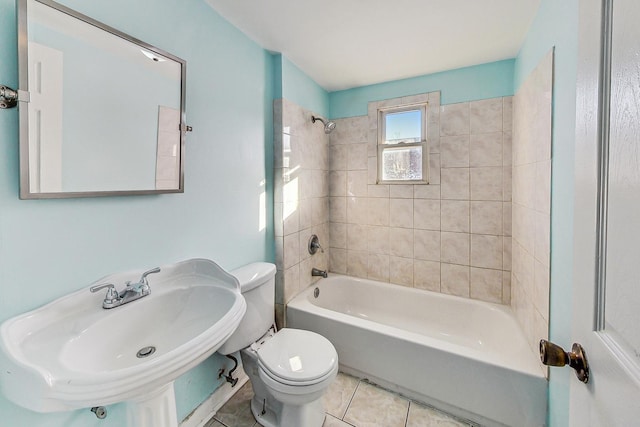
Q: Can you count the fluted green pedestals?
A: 0